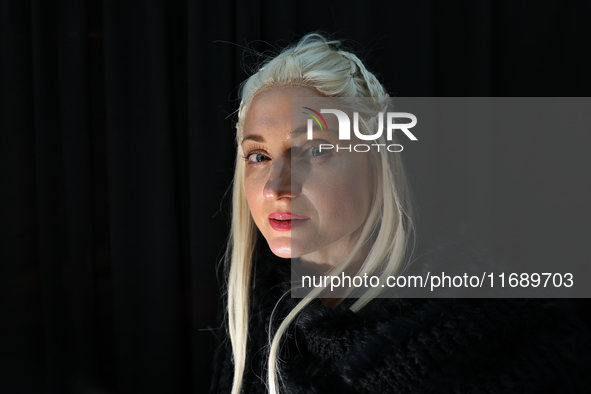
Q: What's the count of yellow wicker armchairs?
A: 0